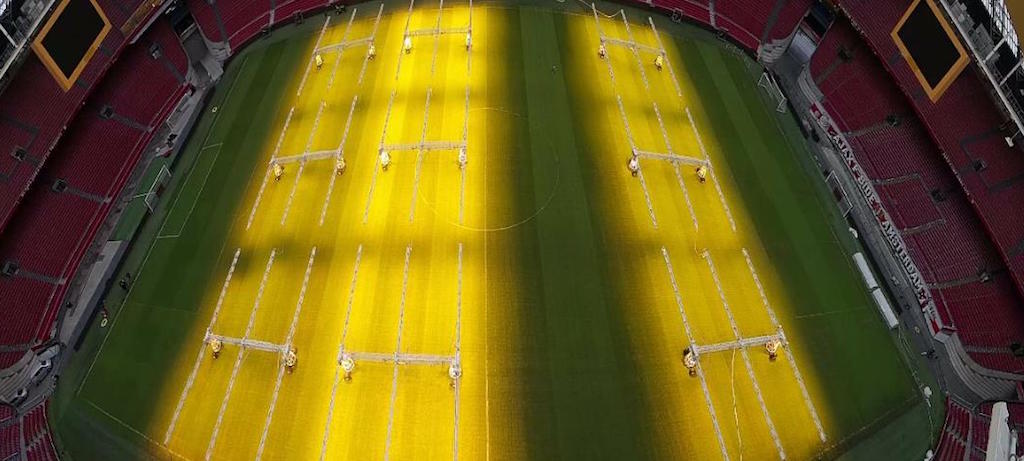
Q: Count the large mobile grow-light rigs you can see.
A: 9